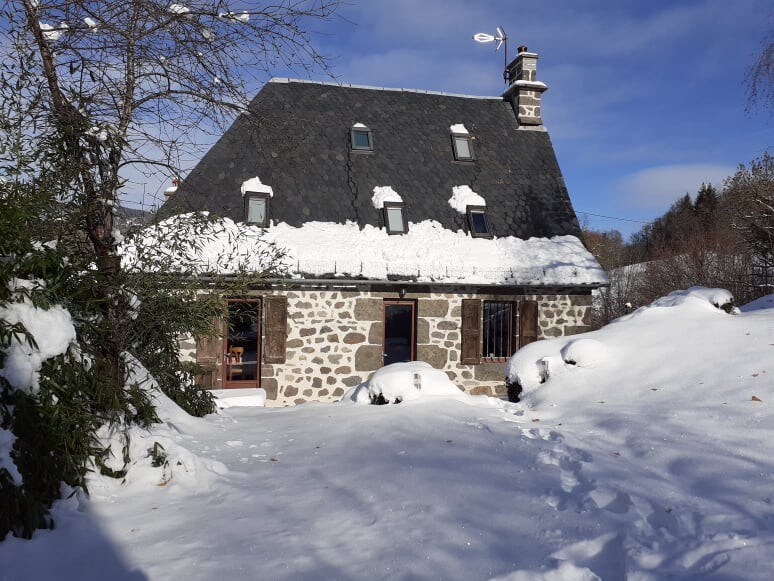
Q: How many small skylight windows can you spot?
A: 5